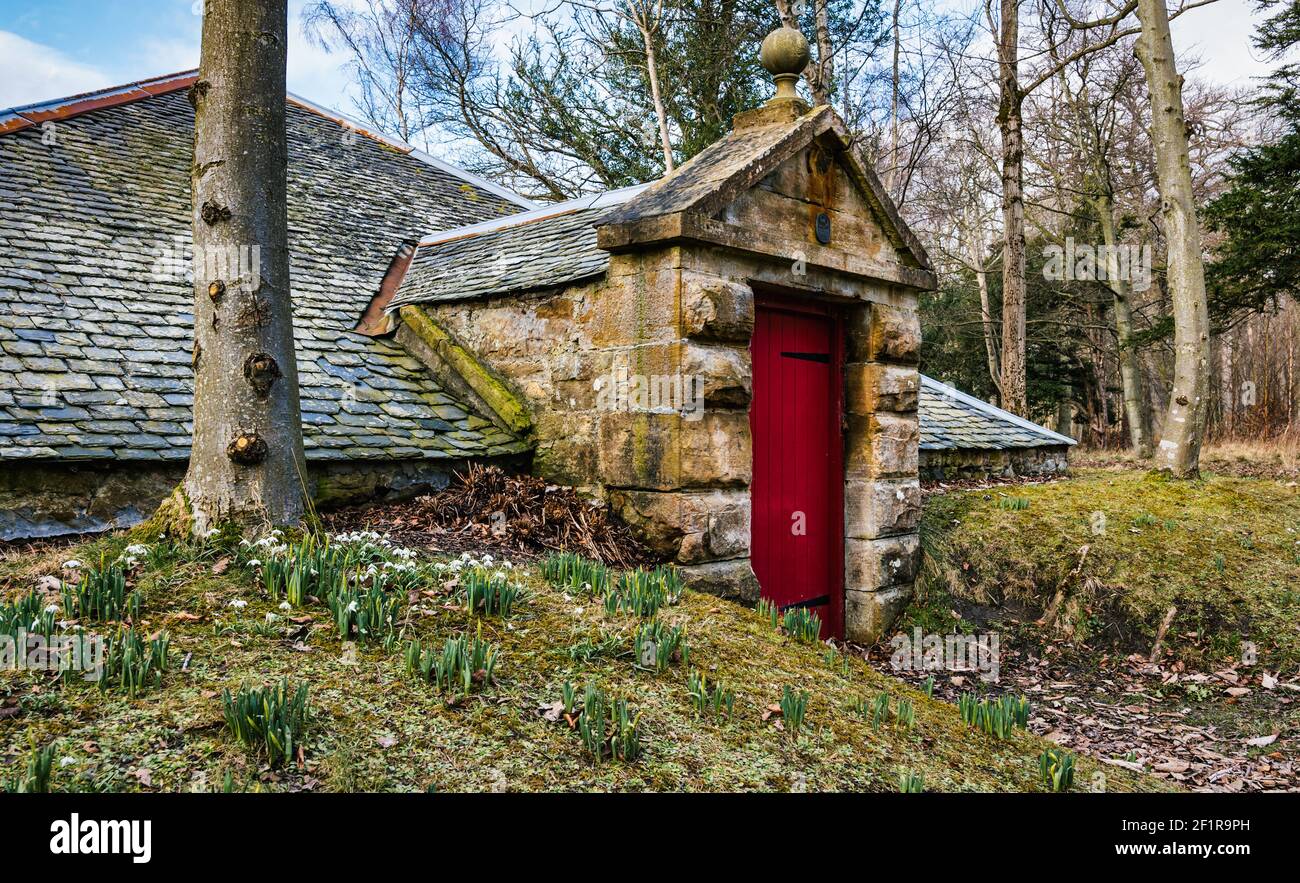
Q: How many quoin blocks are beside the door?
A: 11